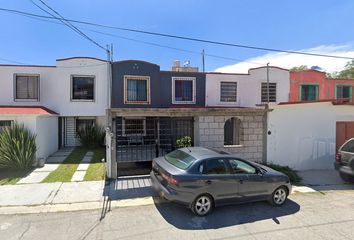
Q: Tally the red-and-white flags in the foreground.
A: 0